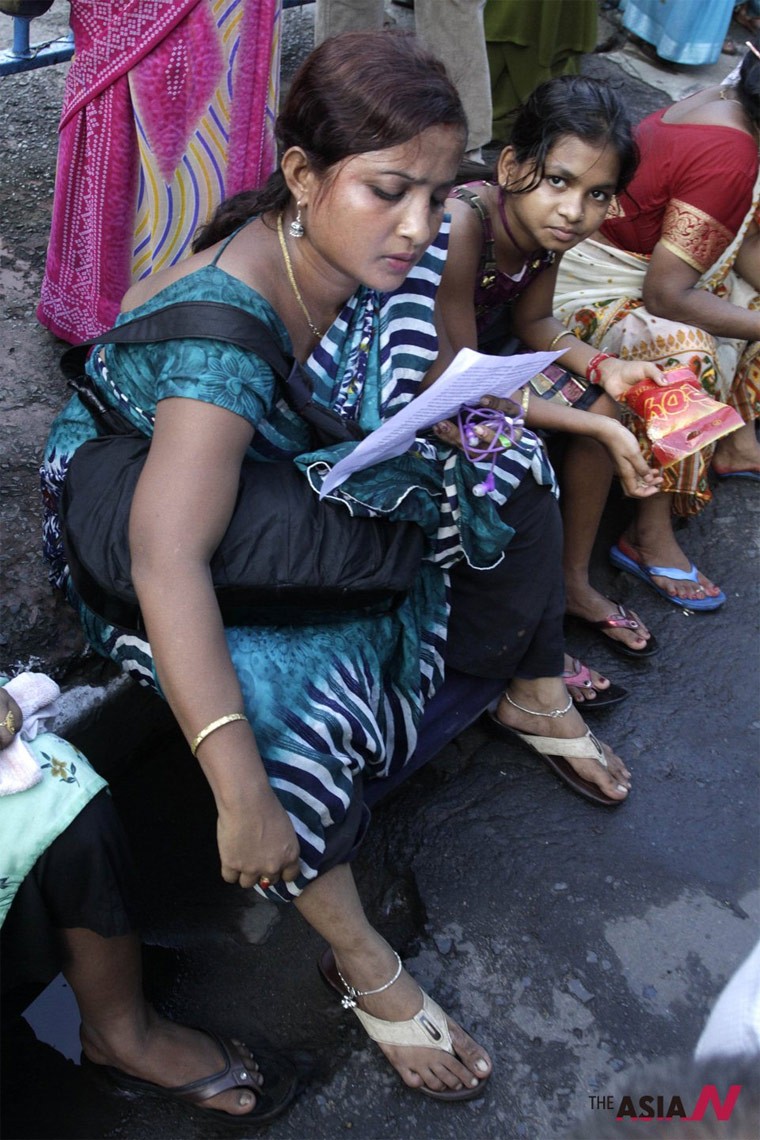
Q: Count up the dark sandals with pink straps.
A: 2